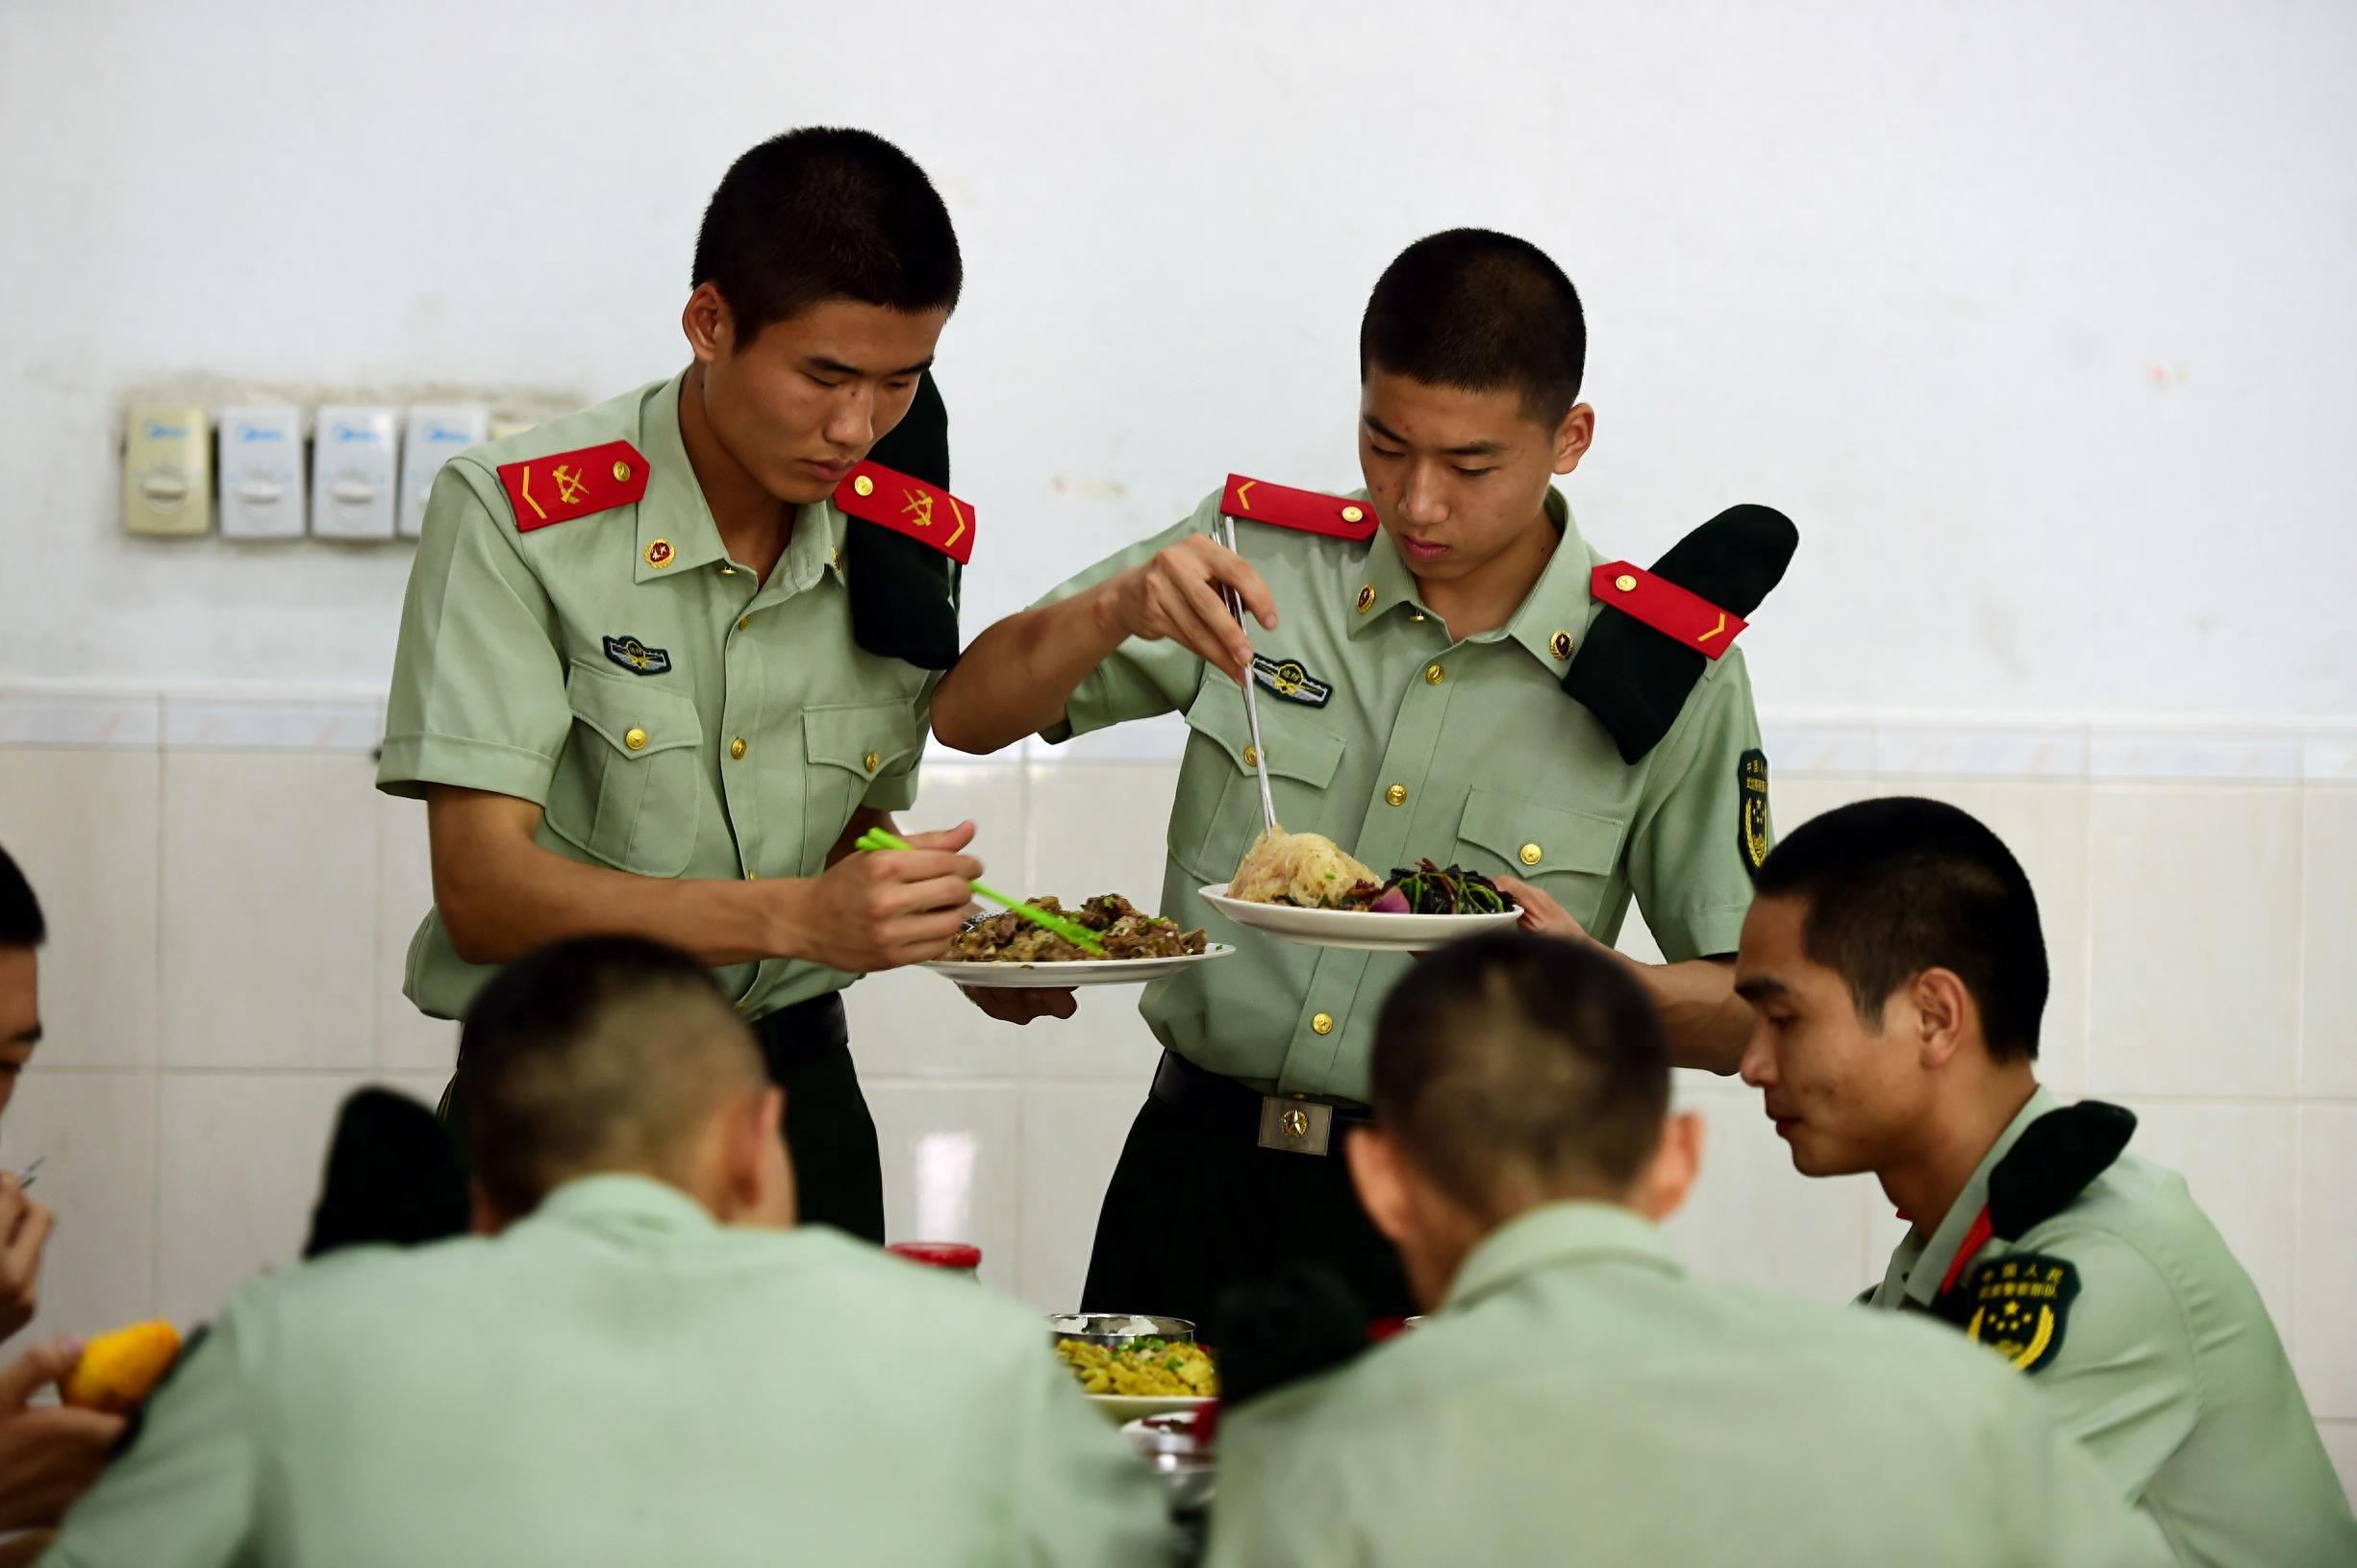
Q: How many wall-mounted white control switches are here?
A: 3